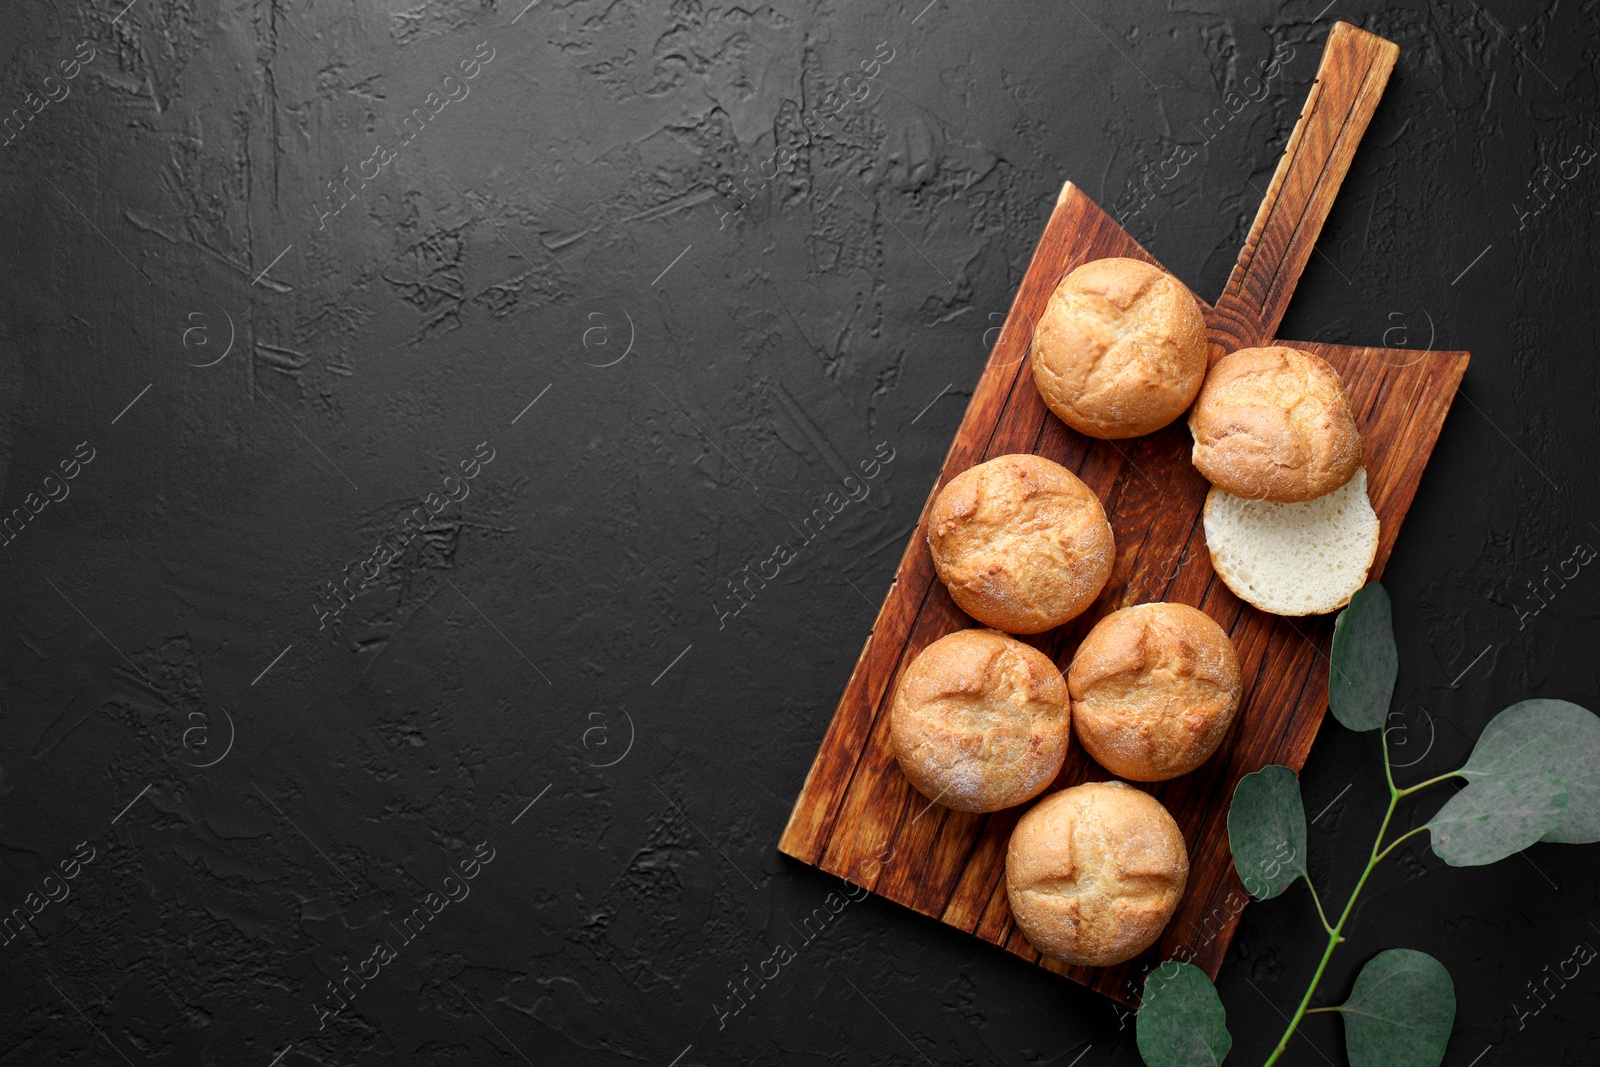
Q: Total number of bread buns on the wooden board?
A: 6